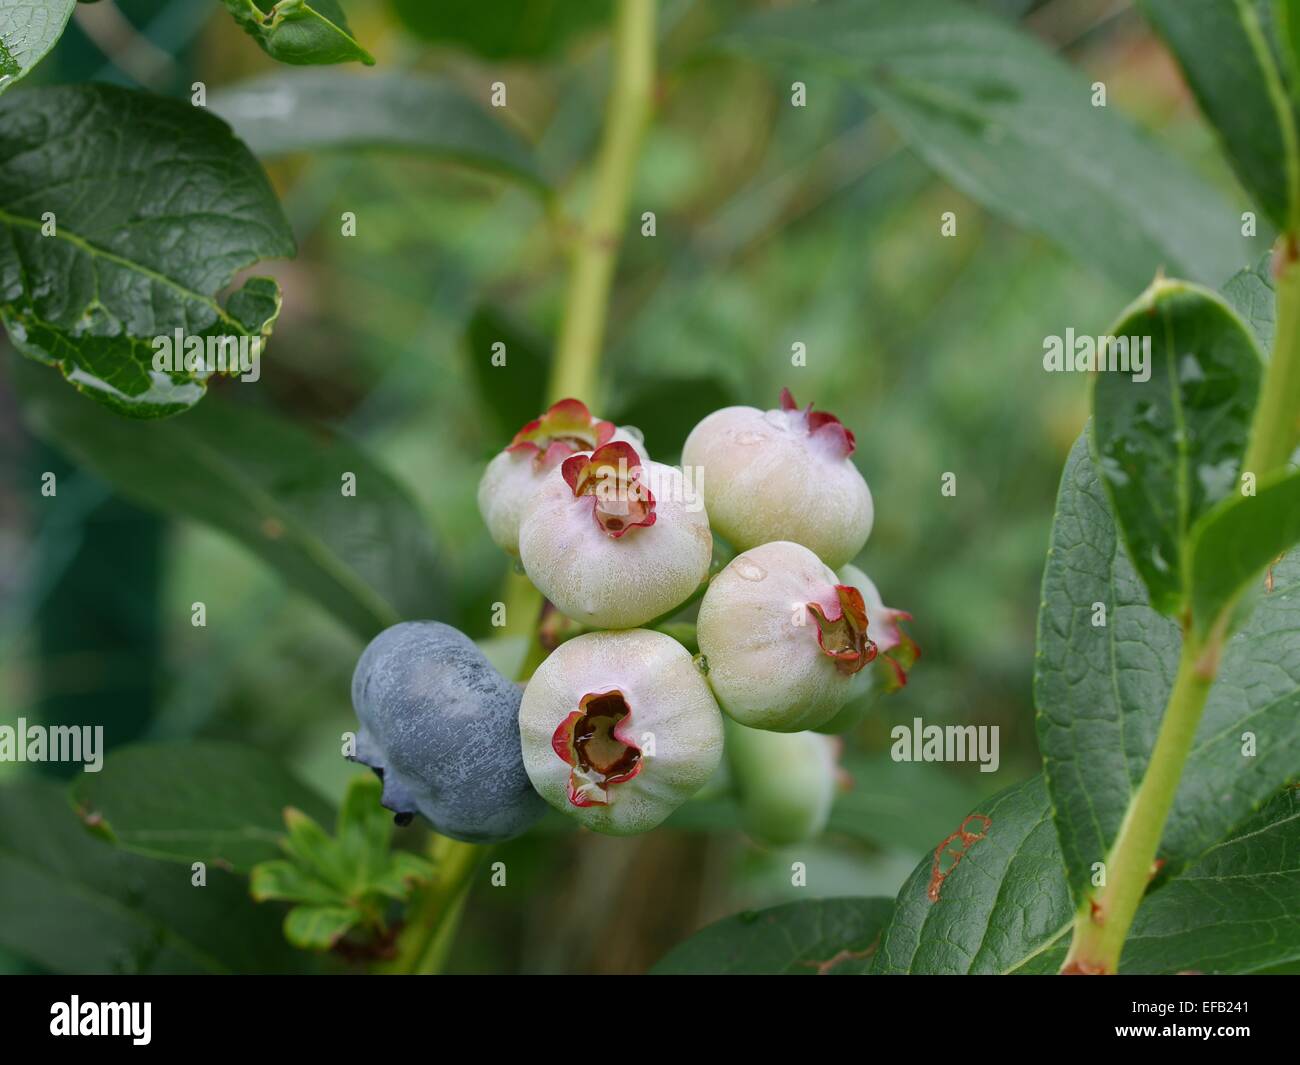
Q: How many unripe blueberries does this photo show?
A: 7